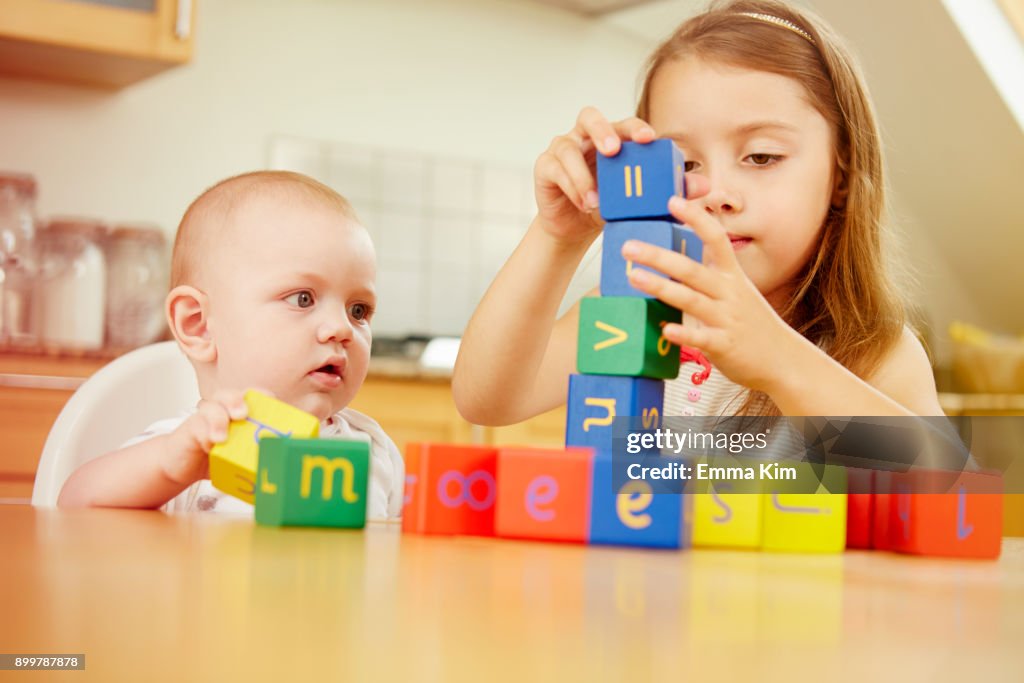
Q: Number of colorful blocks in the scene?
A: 13